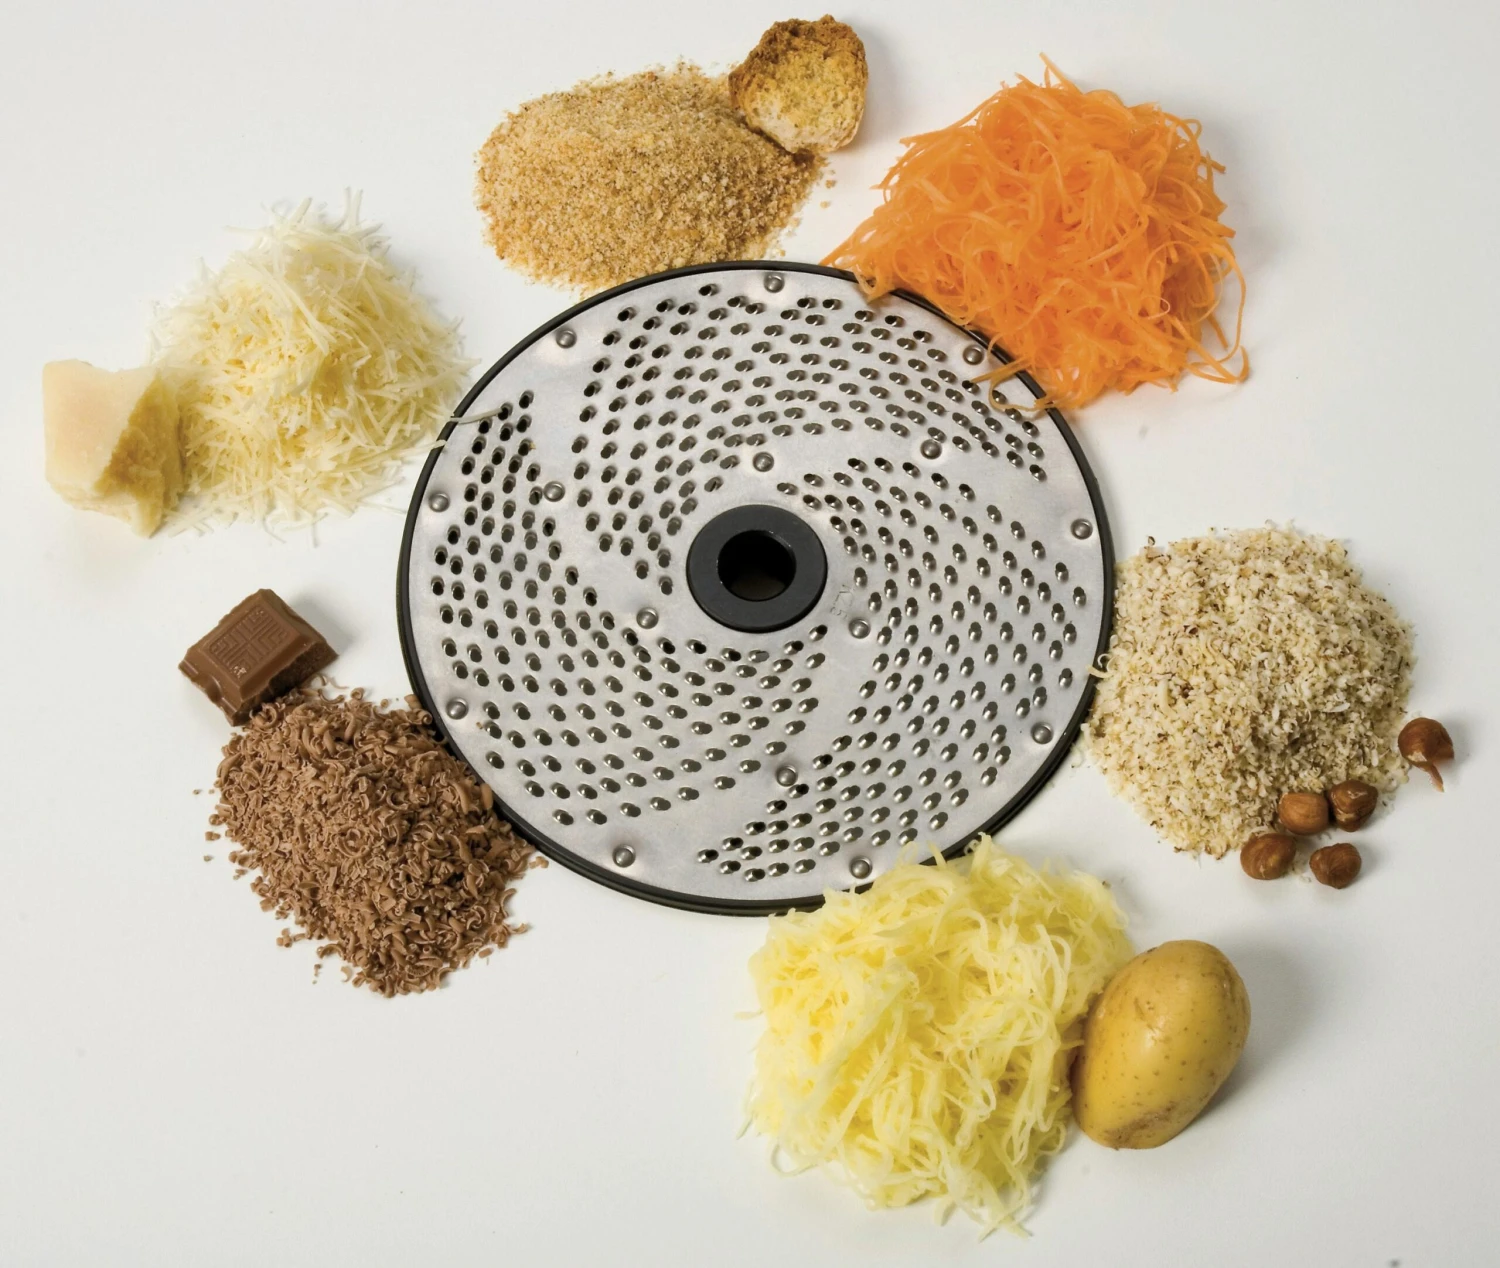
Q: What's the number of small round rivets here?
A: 15